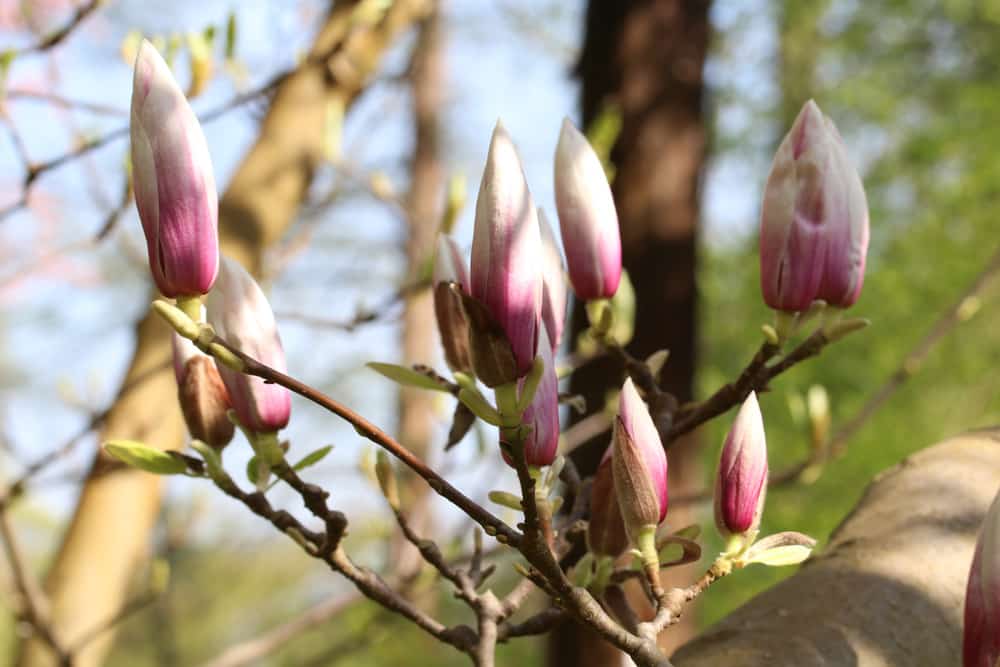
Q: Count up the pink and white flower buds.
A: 14